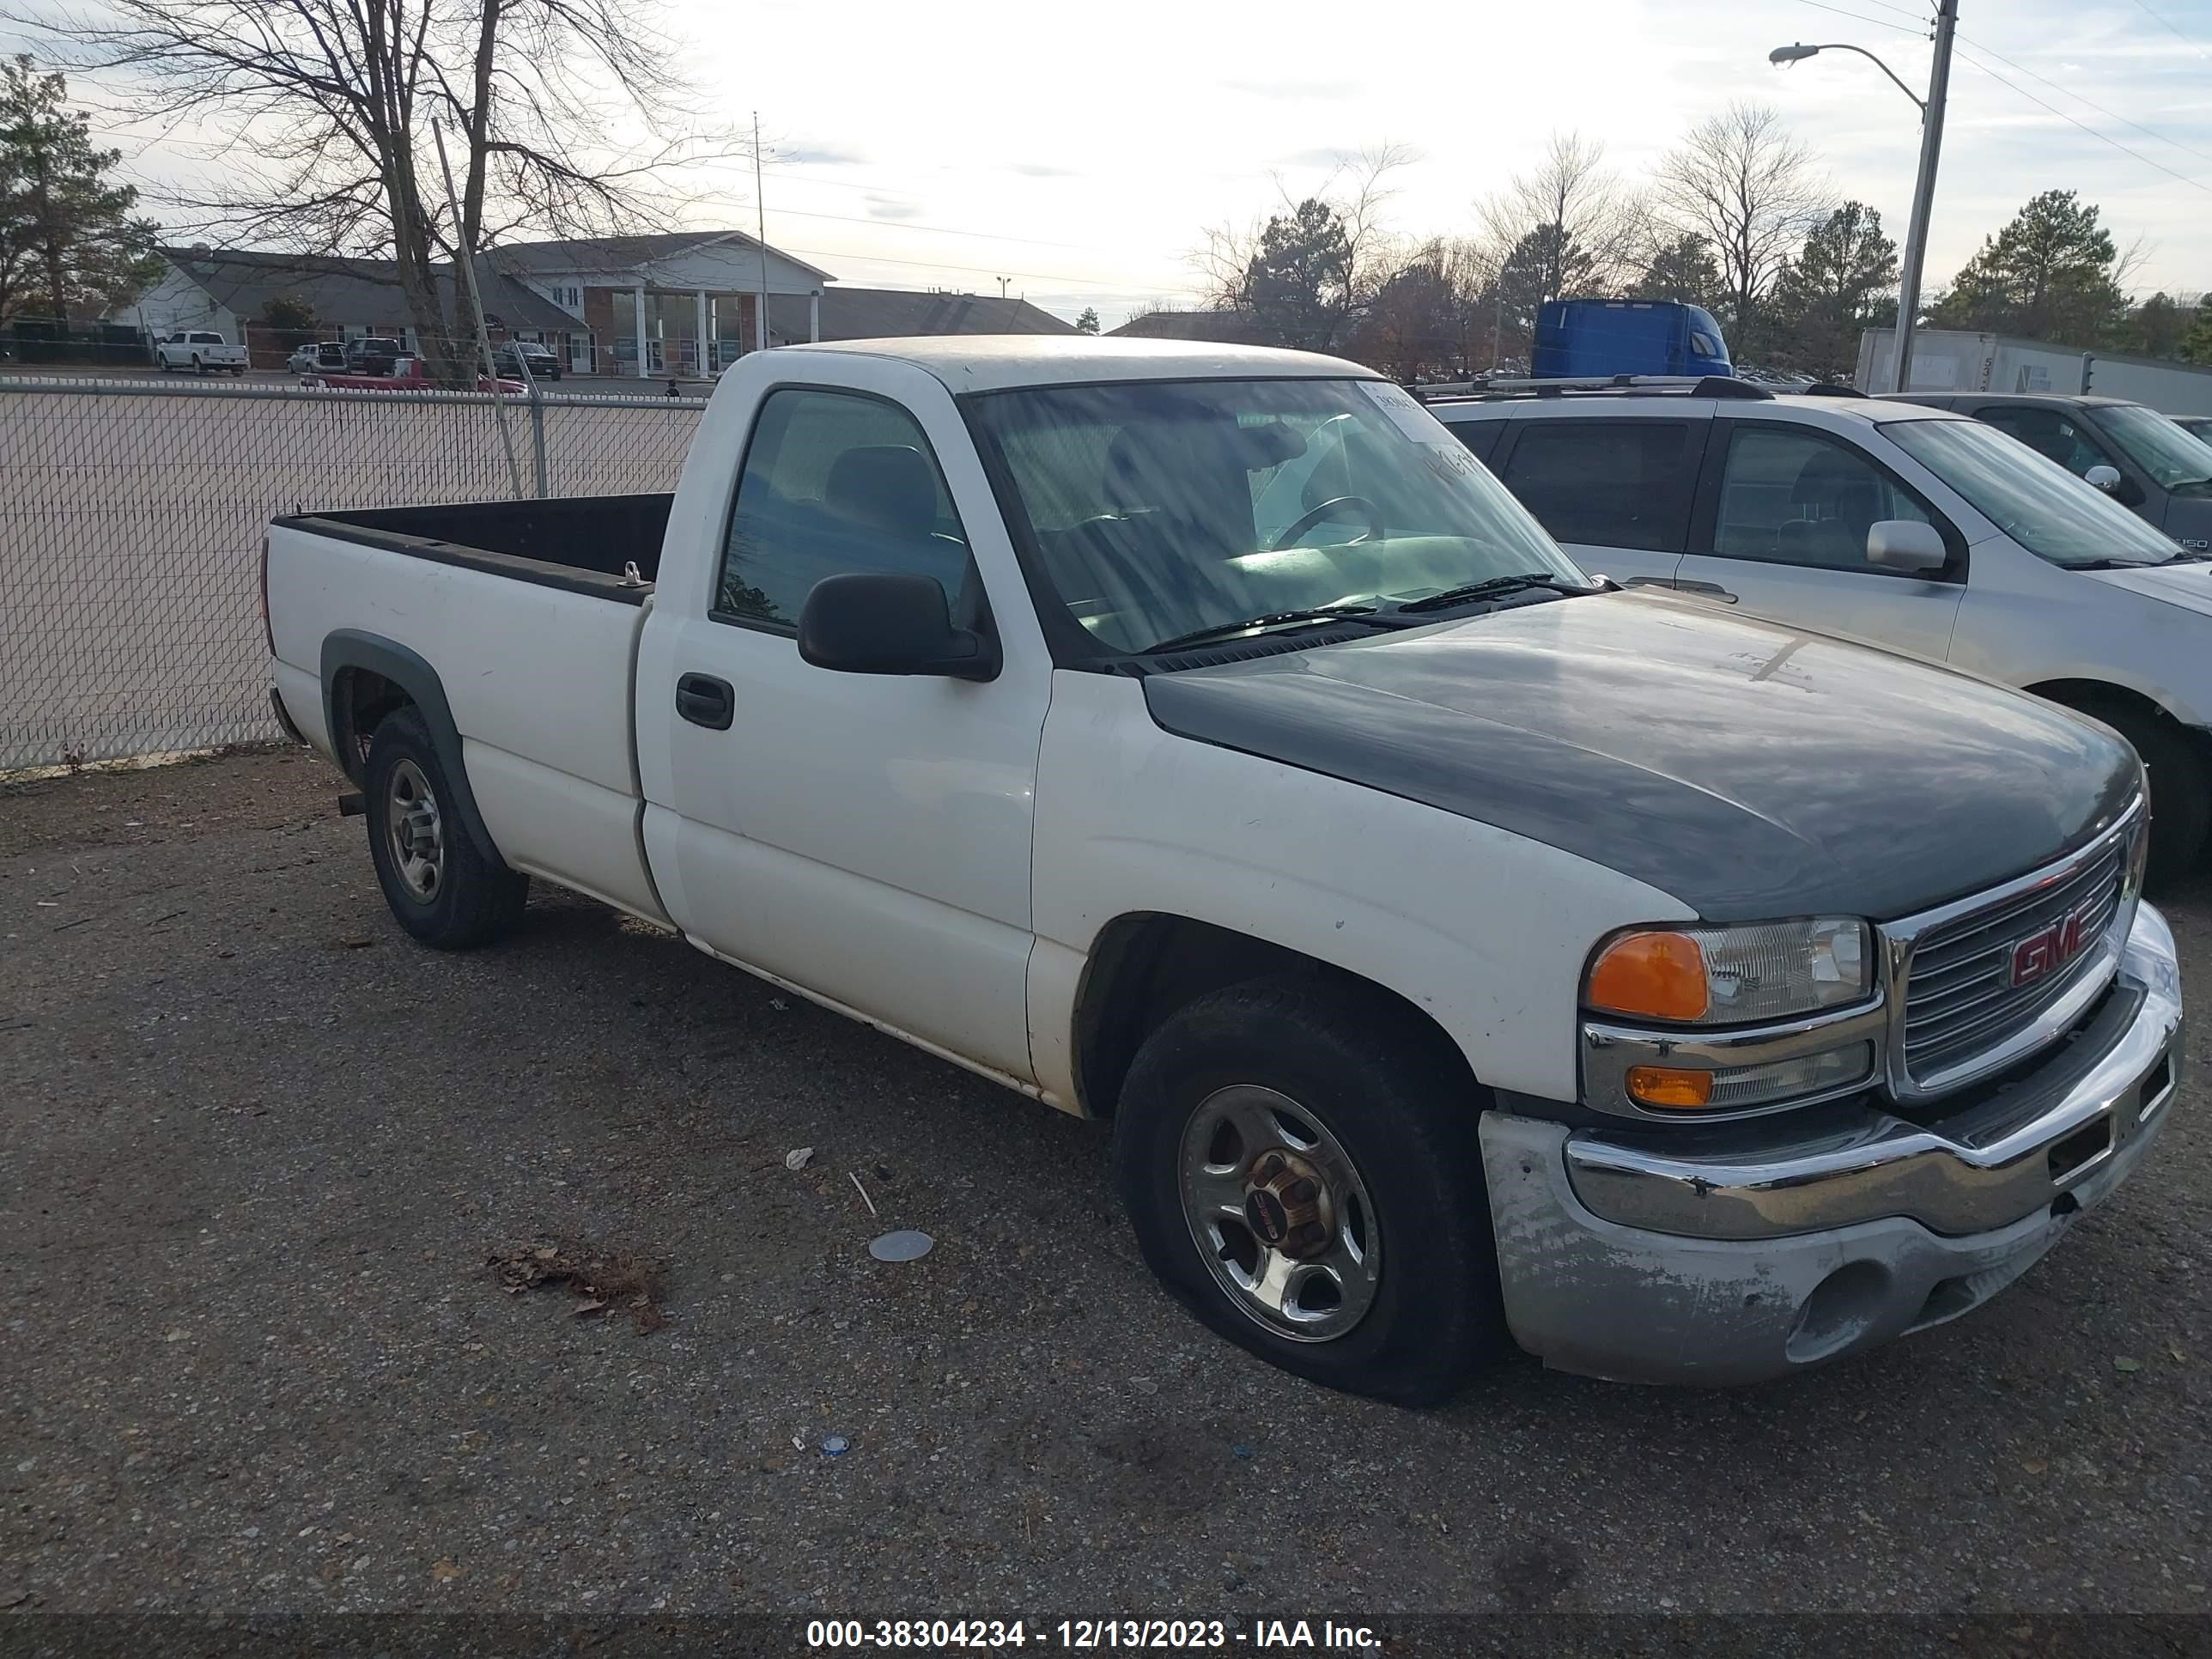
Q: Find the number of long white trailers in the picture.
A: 1